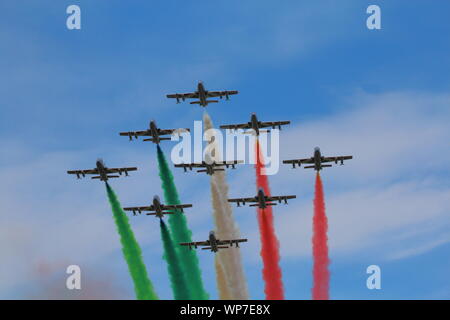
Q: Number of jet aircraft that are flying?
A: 9